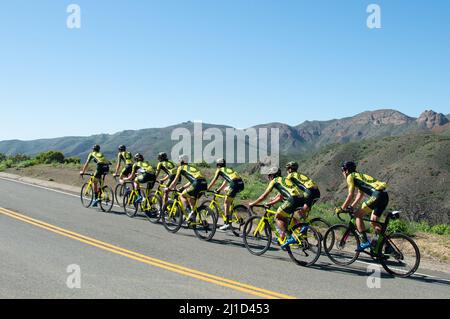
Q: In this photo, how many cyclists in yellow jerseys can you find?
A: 9